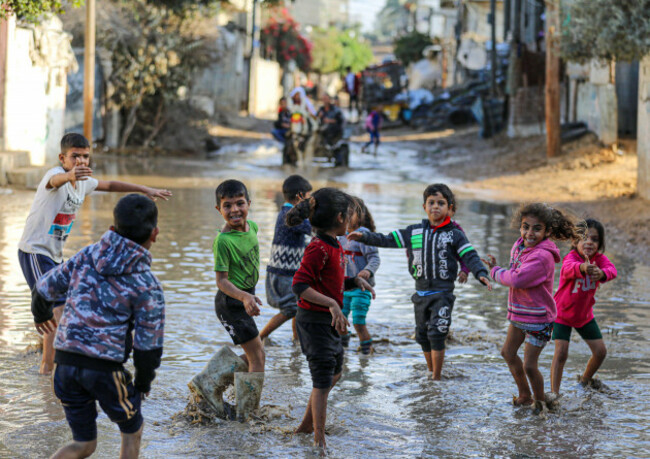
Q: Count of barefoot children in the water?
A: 7